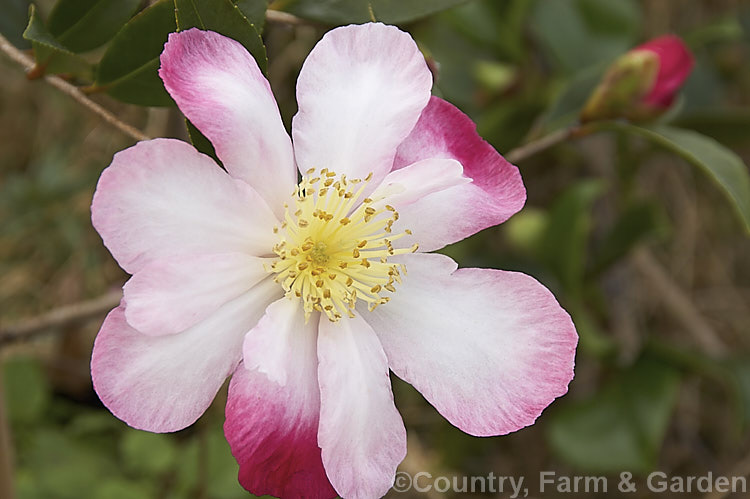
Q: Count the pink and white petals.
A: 9